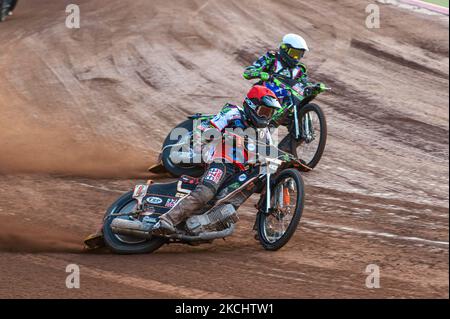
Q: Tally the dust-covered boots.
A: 1